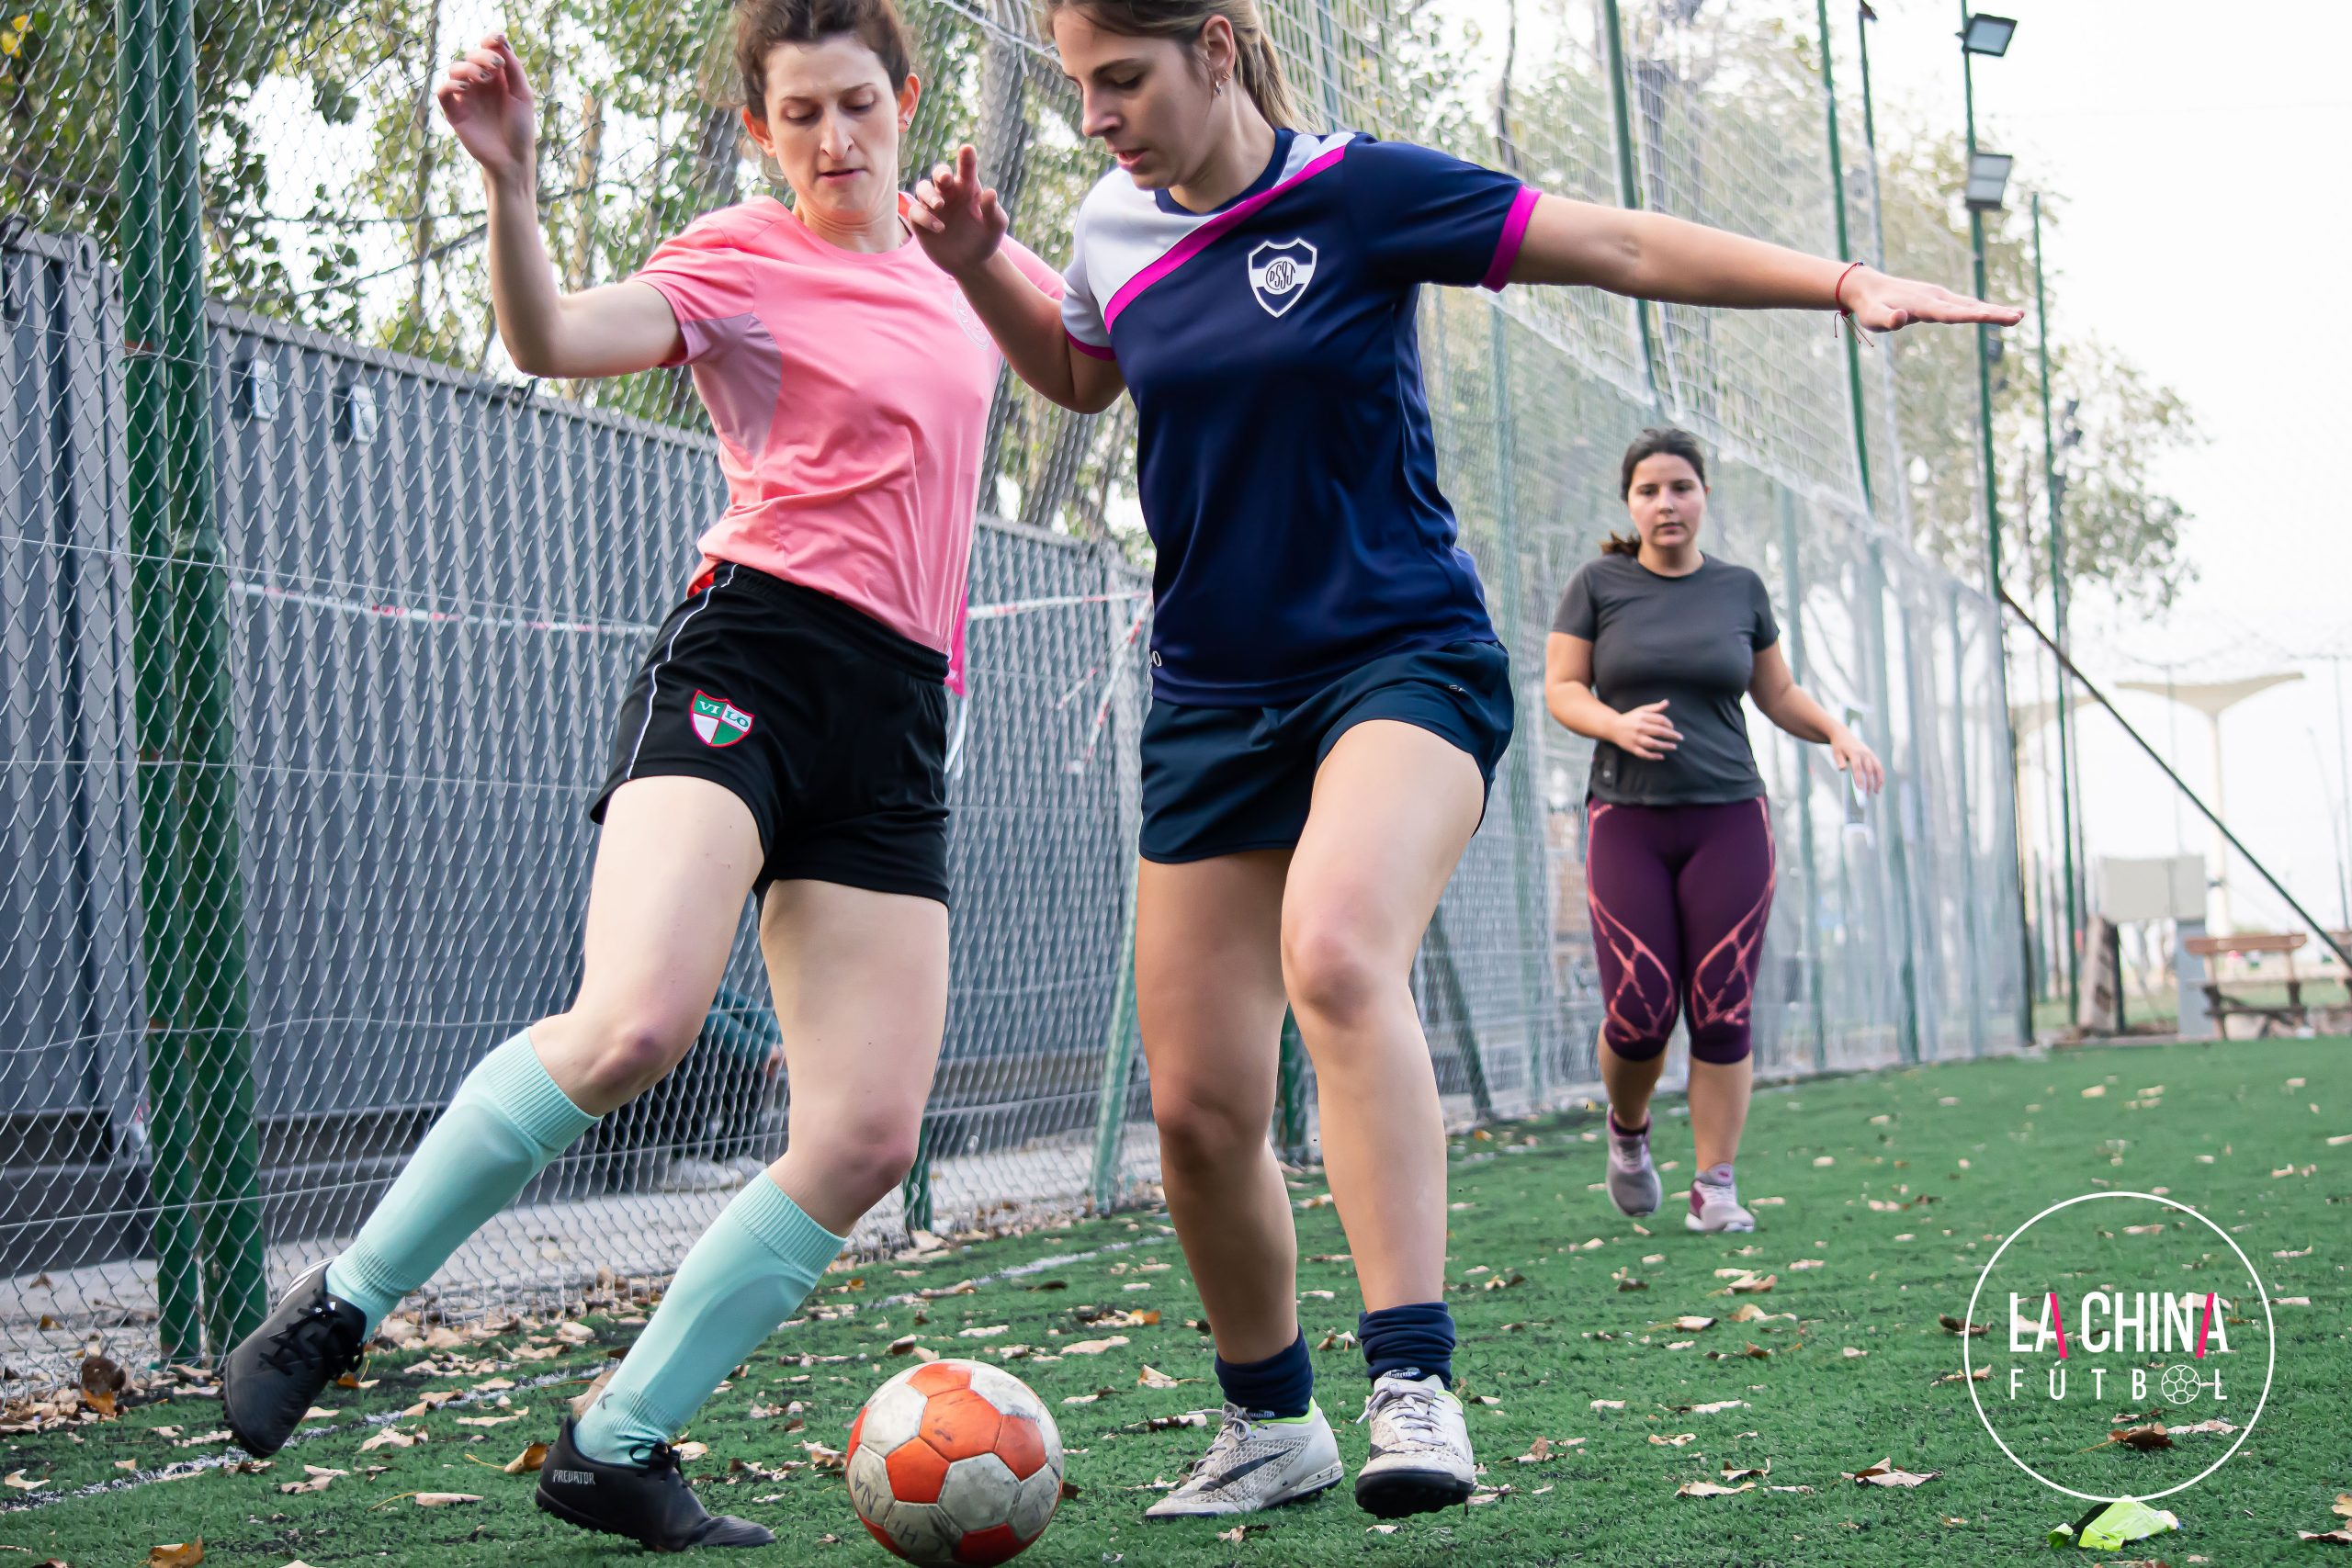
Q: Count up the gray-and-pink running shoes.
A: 2